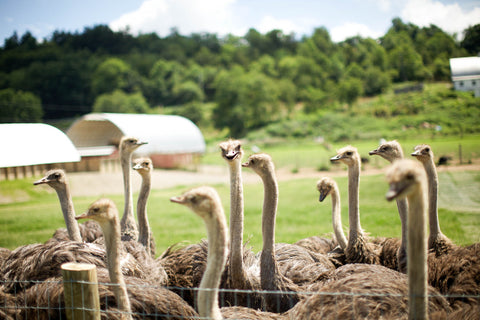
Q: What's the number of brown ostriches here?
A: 12